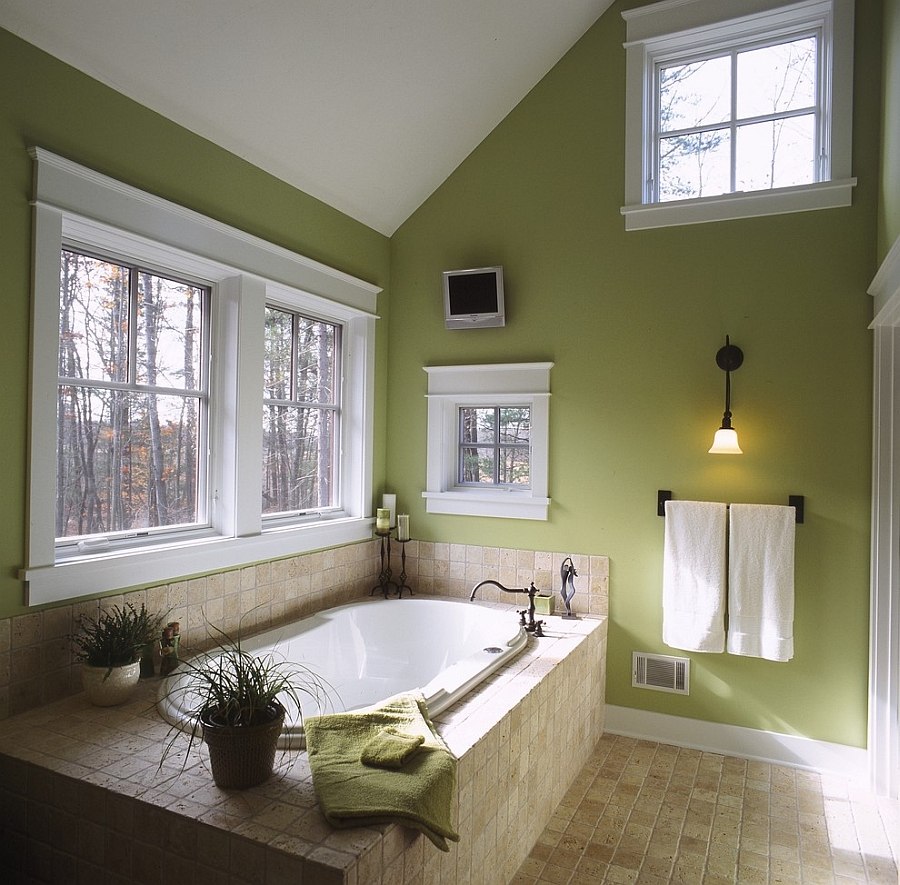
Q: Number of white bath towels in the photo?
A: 2